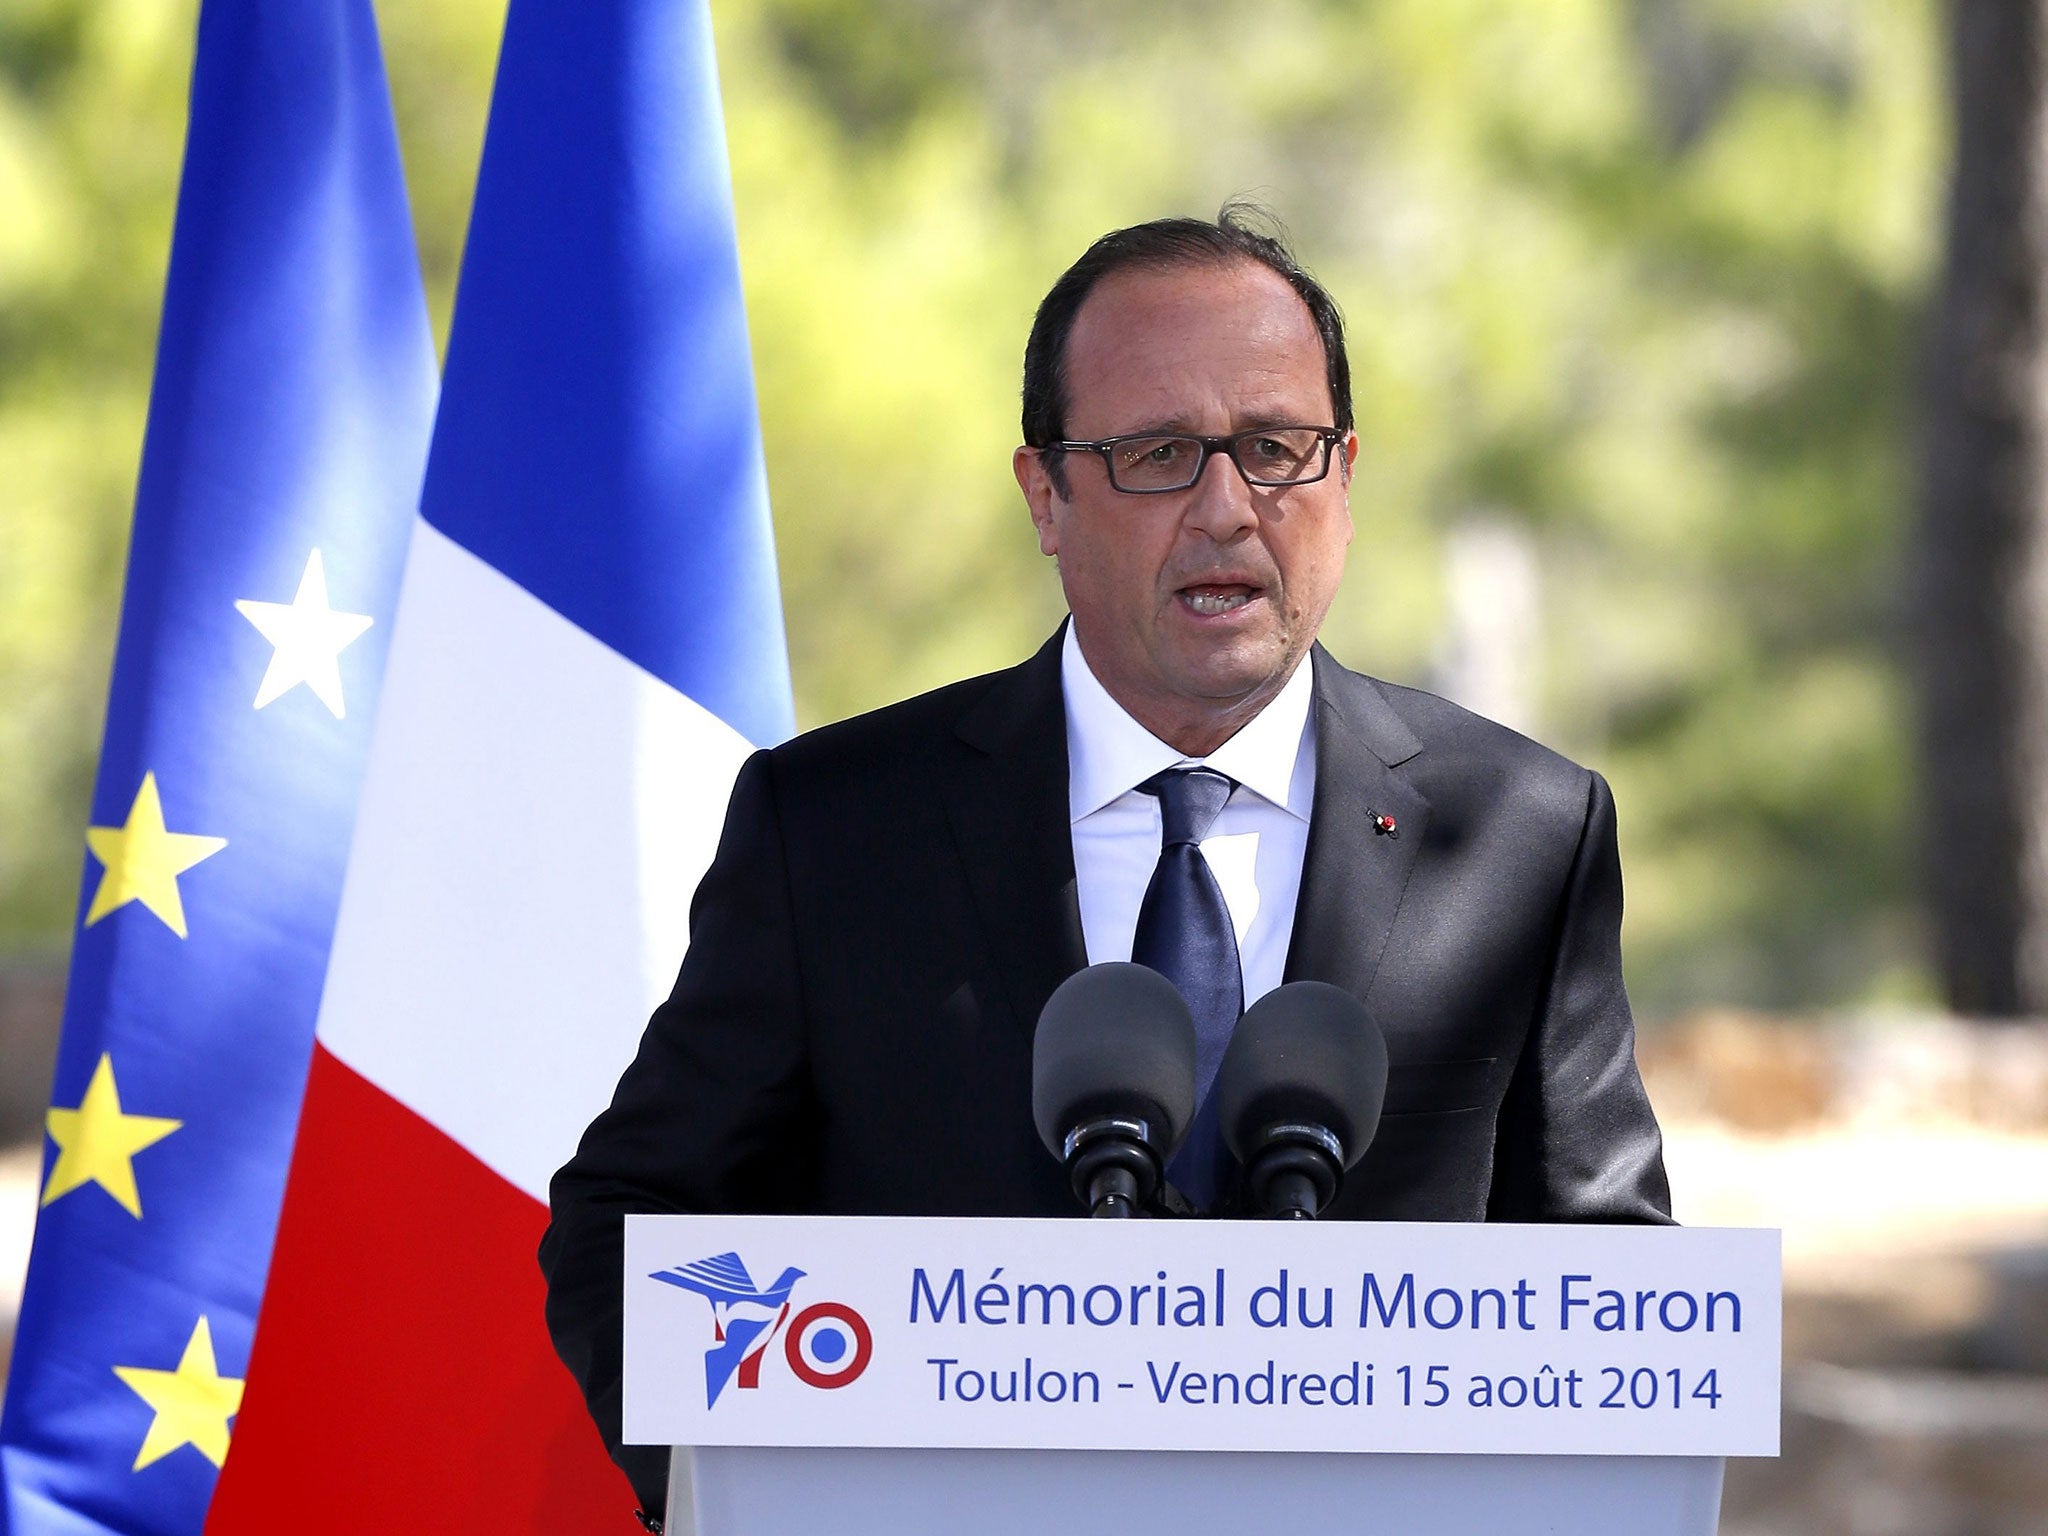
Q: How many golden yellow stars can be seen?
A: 3